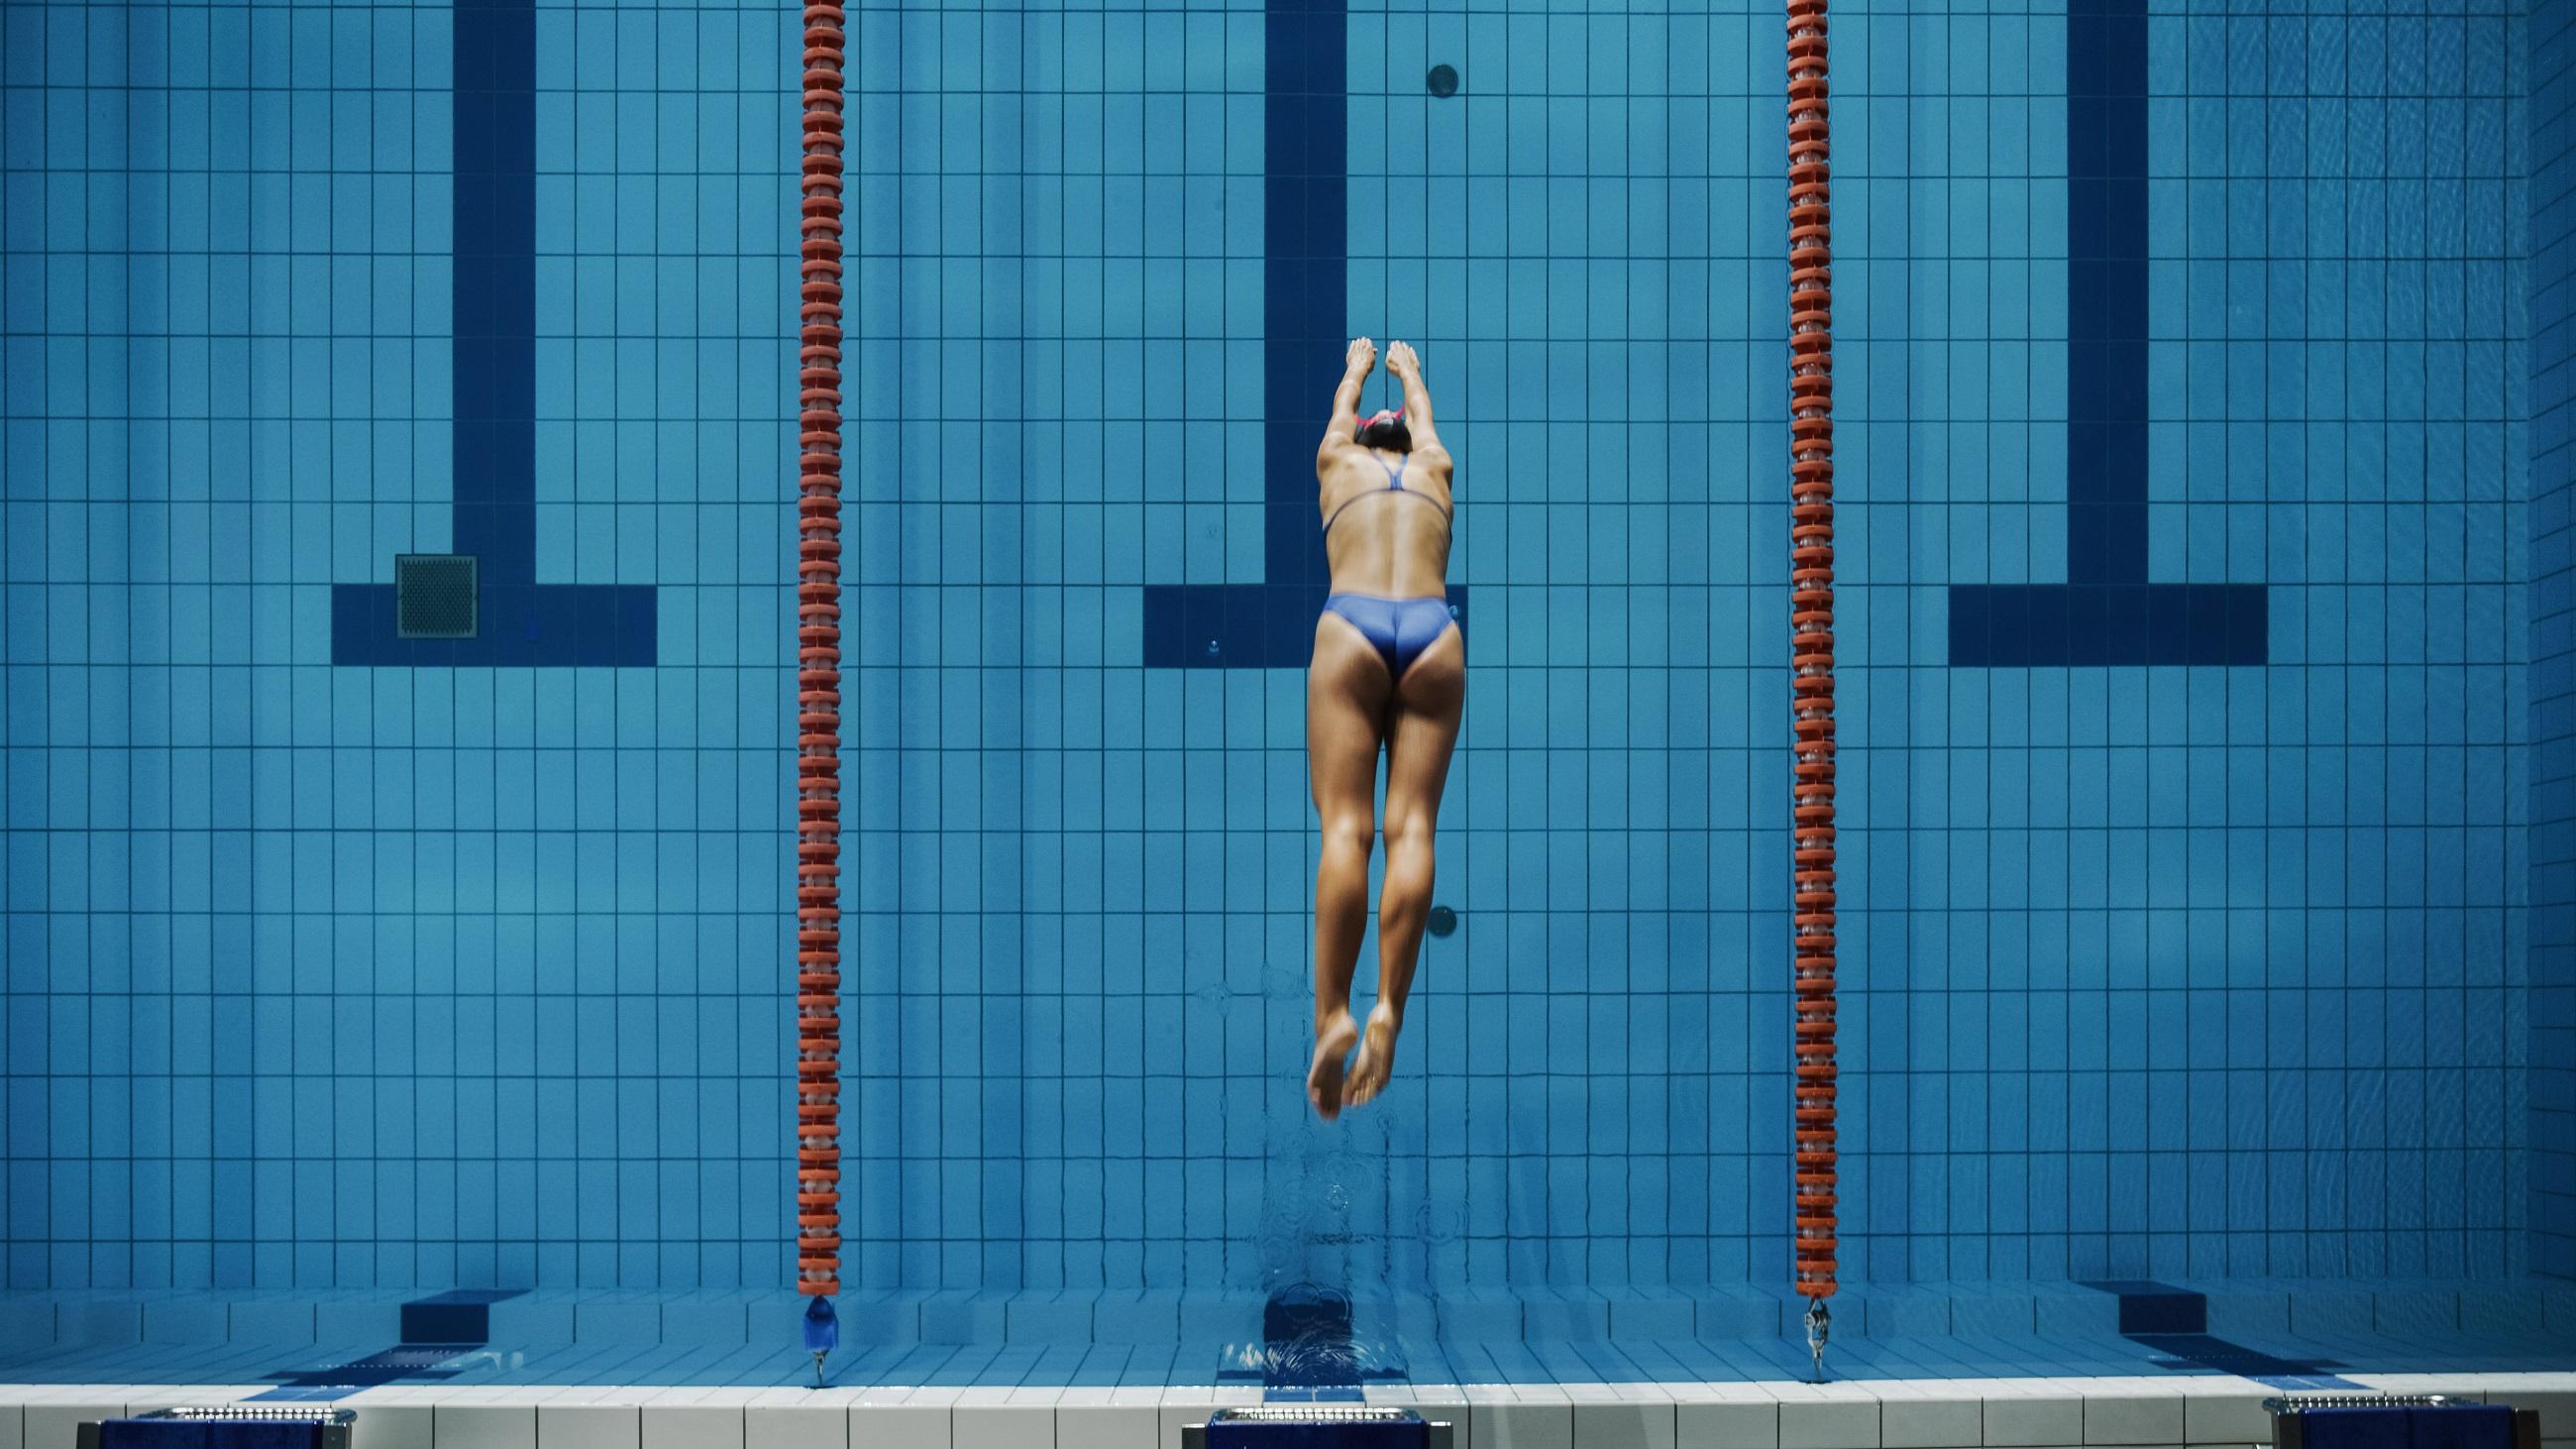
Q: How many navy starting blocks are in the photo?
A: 3